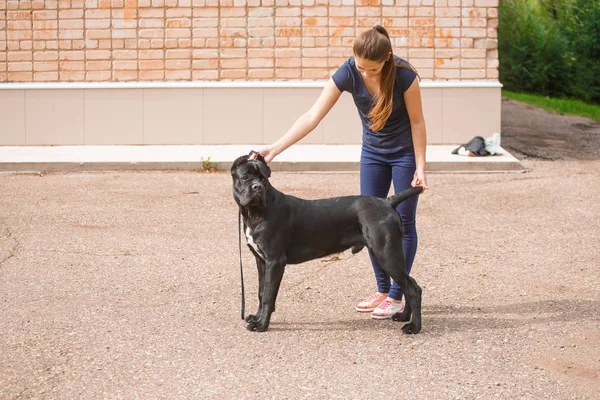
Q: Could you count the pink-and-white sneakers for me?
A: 2